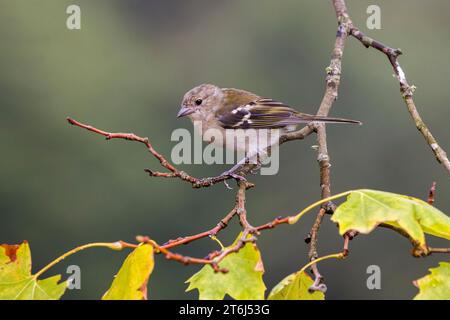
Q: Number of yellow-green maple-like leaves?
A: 6